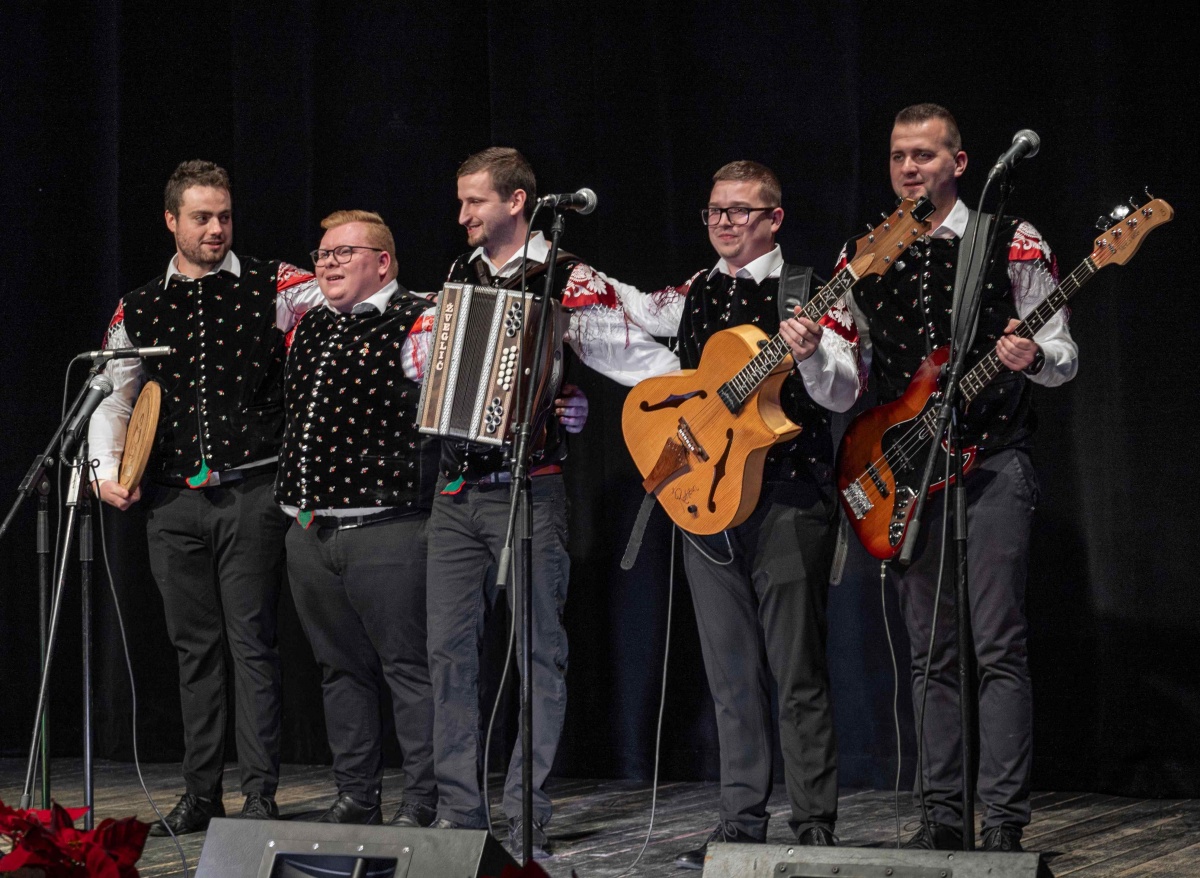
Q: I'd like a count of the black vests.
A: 5